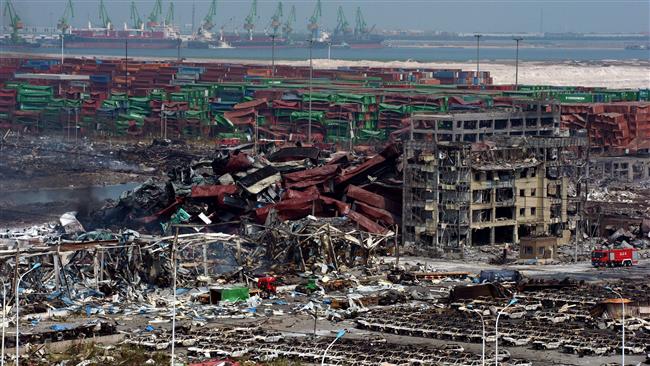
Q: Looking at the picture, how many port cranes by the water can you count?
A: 13